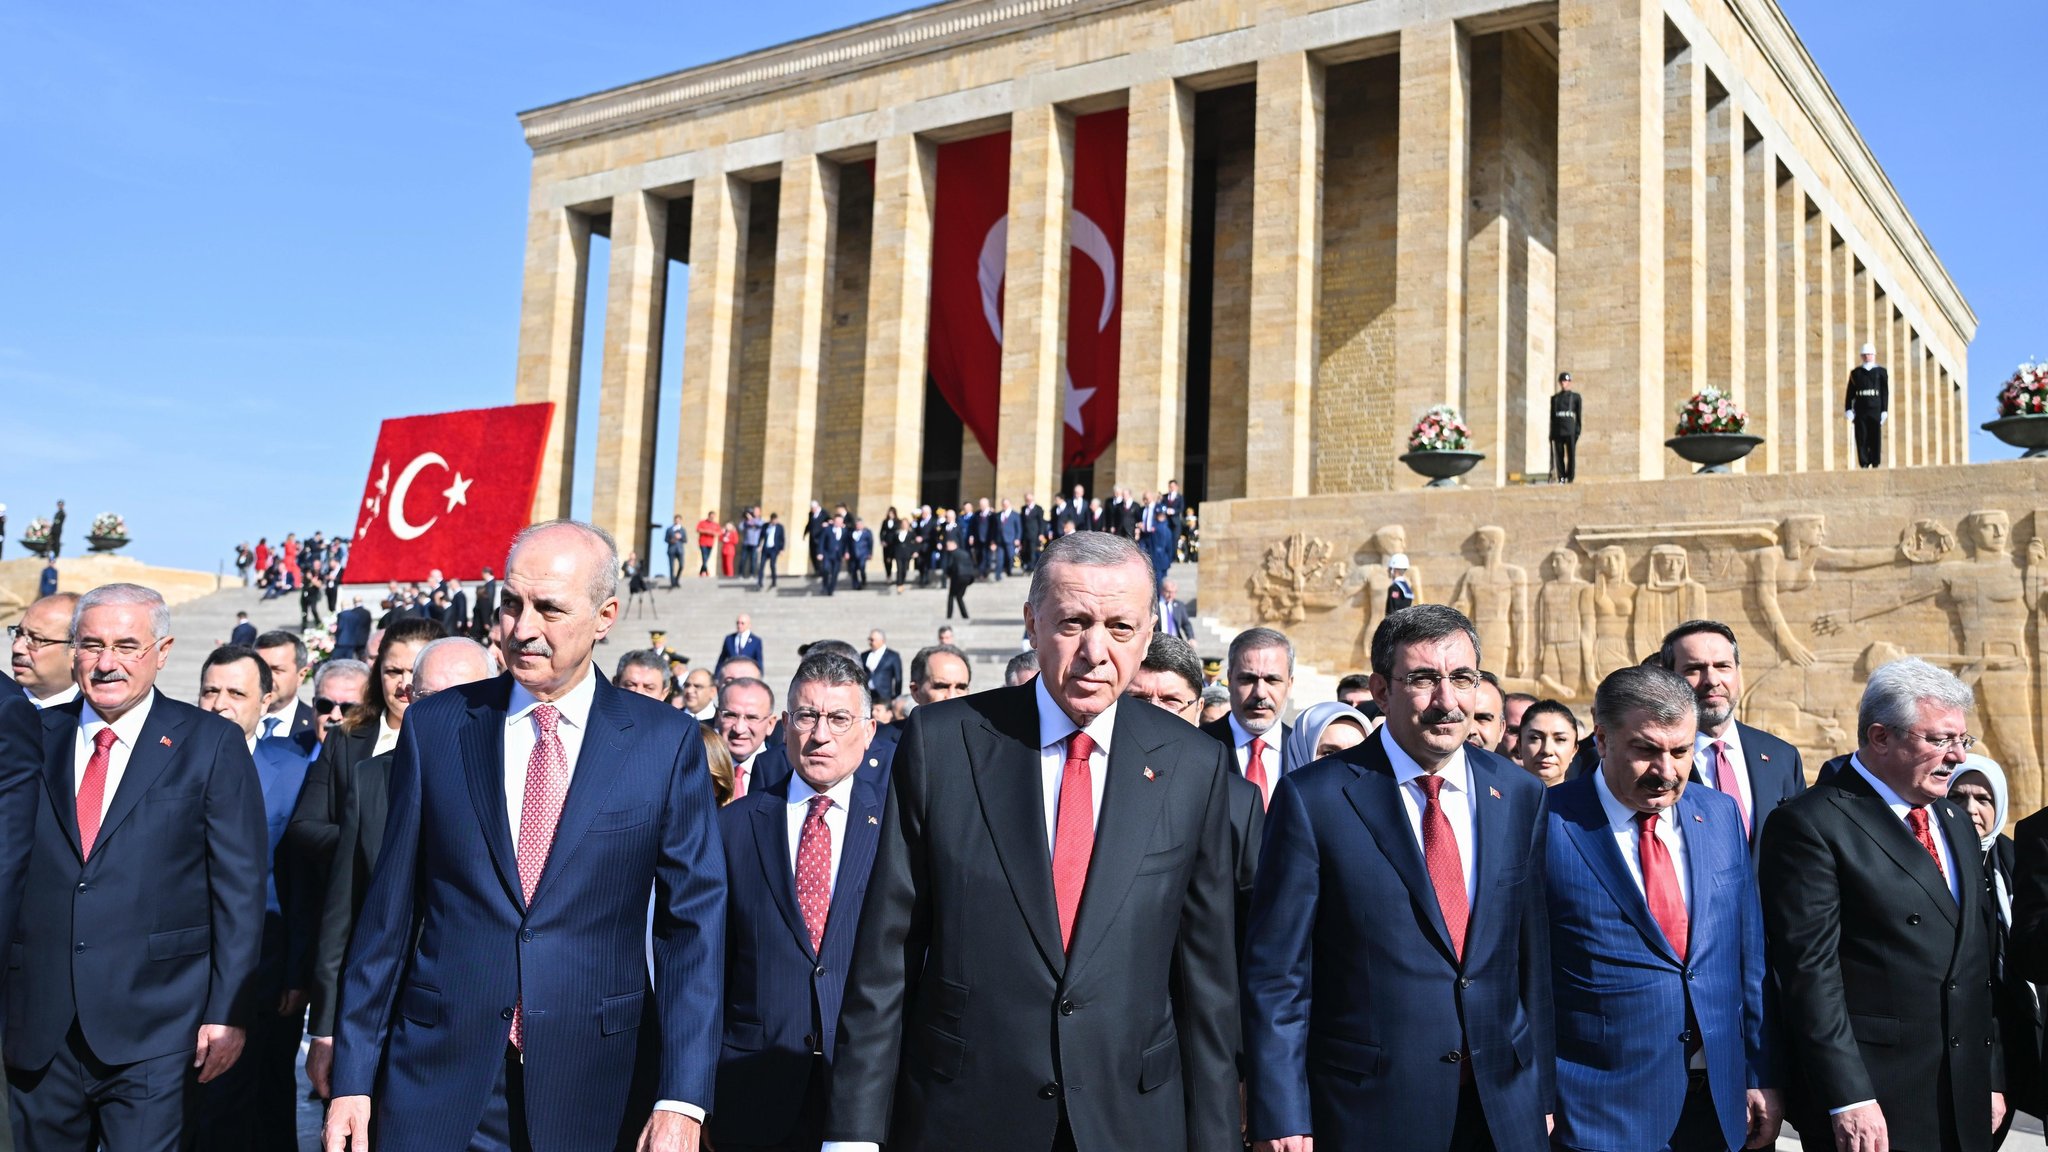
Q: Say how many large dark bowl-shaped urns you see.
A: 5